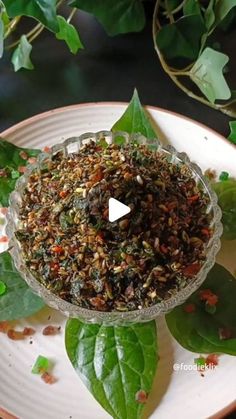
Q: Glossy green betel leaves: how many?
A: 6